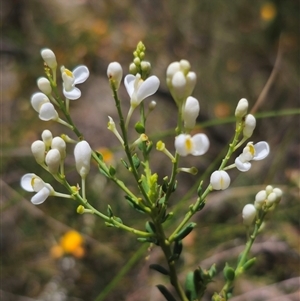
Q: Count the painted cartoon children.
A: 0